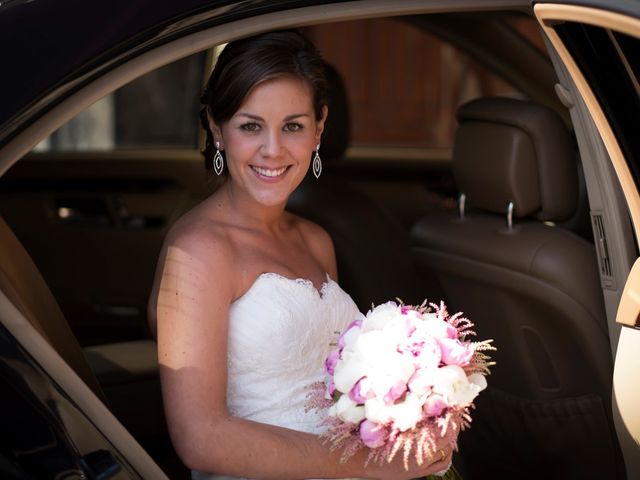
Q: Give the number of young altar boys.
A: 0